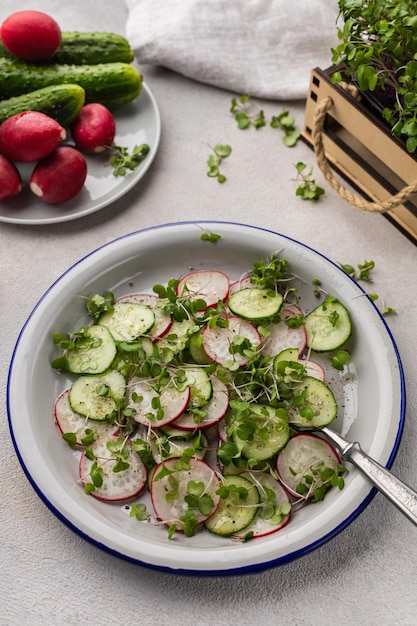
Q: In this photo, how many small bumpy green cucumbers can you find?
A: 3